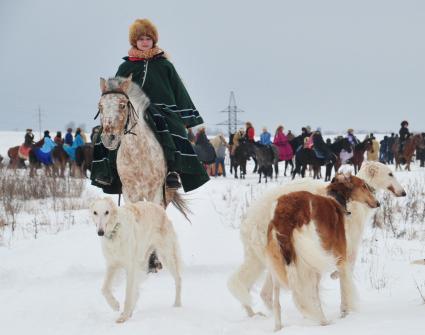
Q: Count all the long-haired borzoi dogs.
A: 3